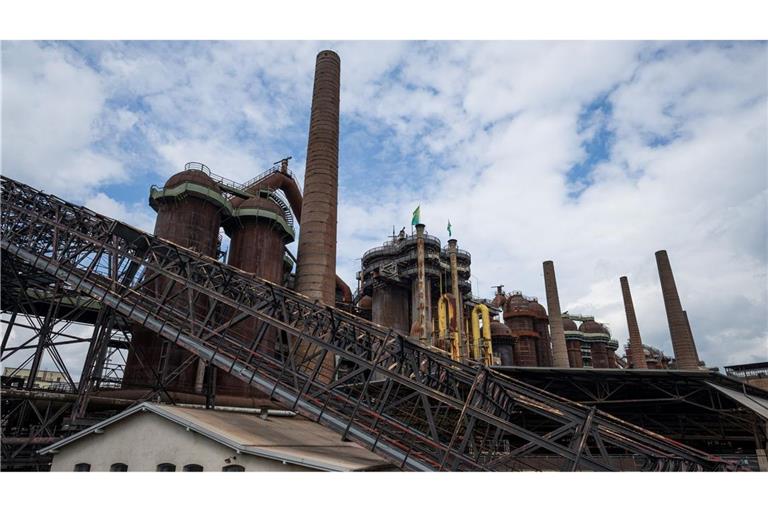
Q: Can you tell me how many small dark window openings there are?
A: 5